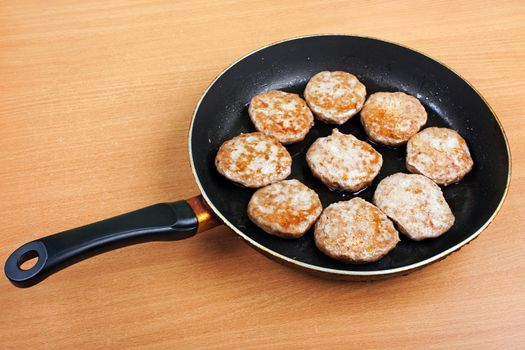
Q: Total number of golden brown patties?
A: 9